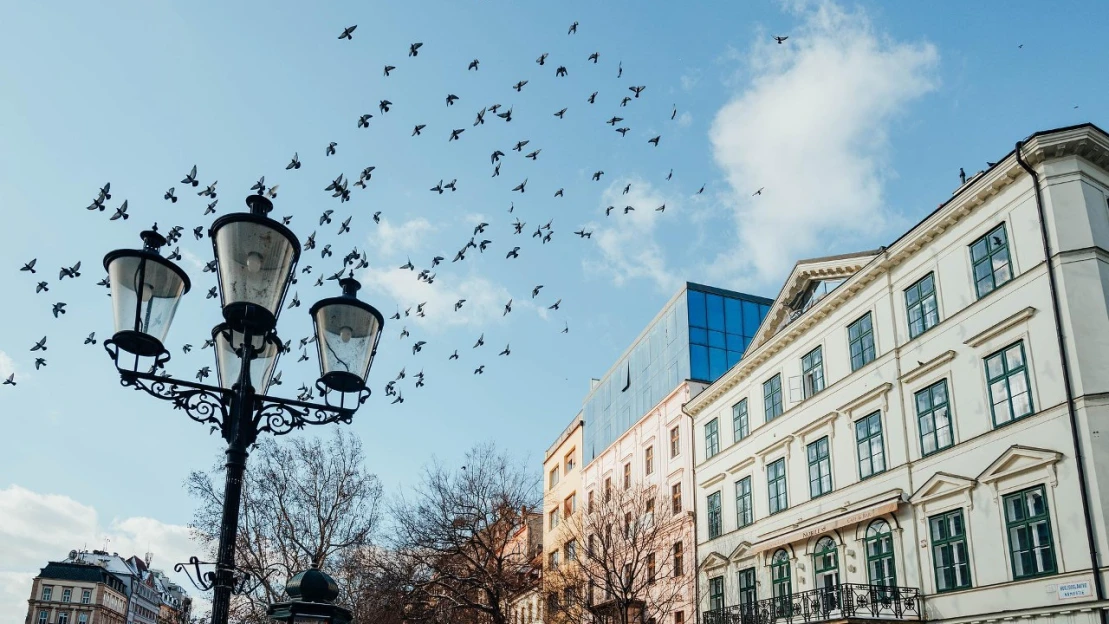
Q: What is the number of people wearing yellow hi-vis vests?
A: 0